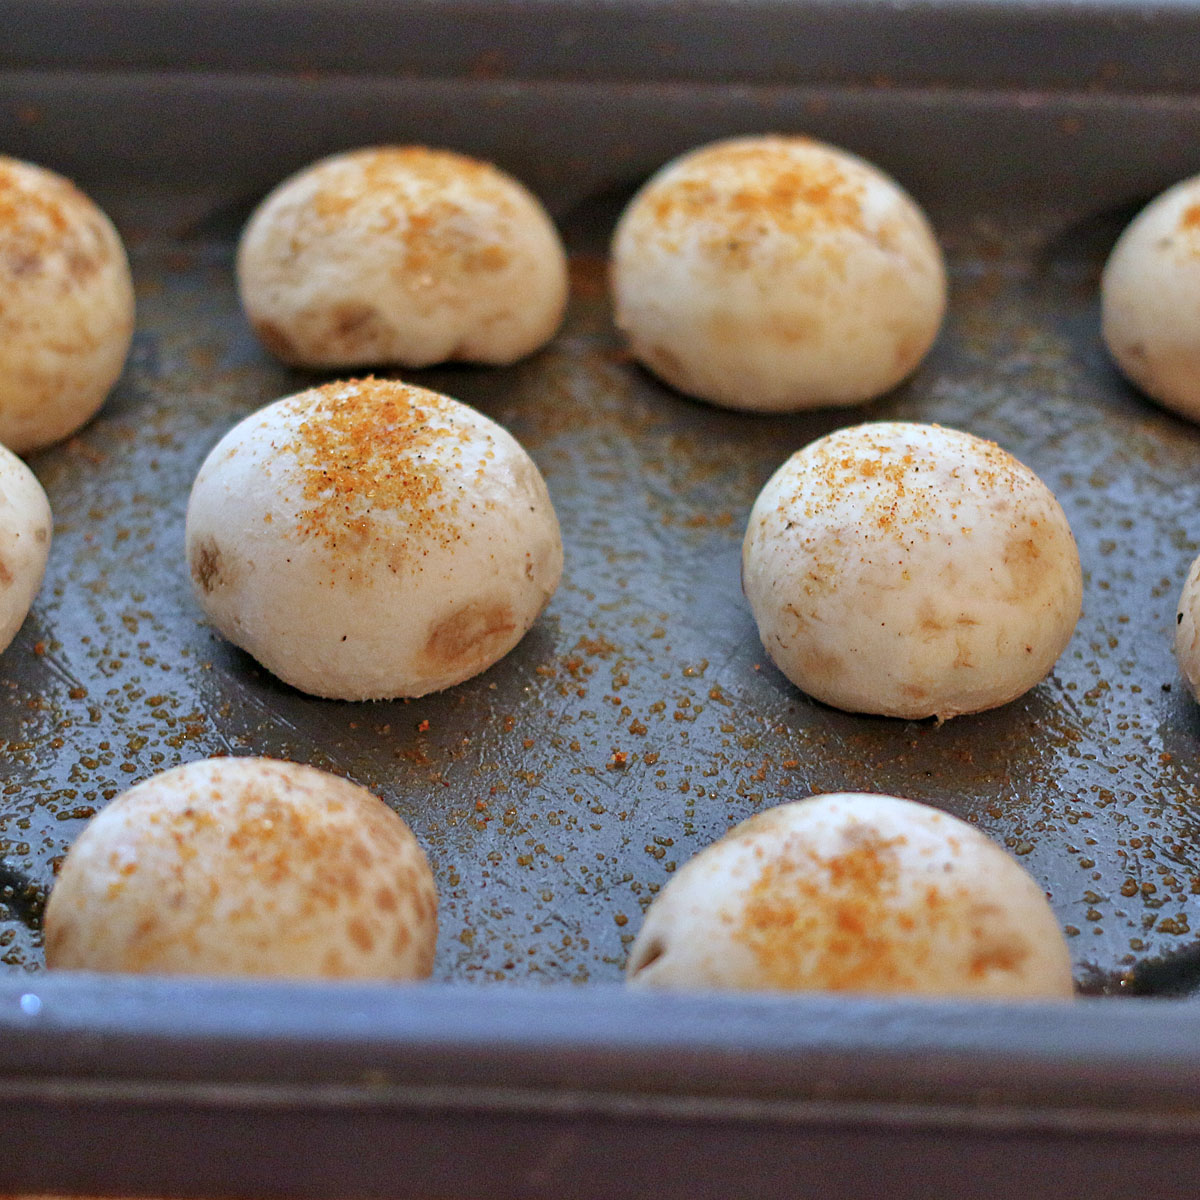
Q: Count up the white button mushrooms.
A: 10